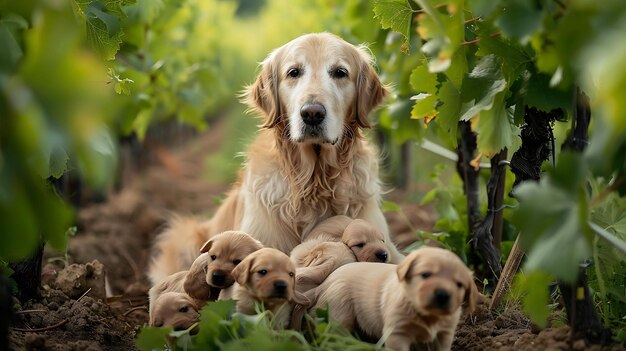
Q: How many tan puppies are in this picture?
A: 5